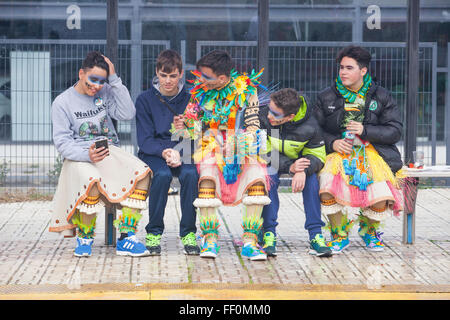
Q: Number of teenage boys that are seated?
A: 5